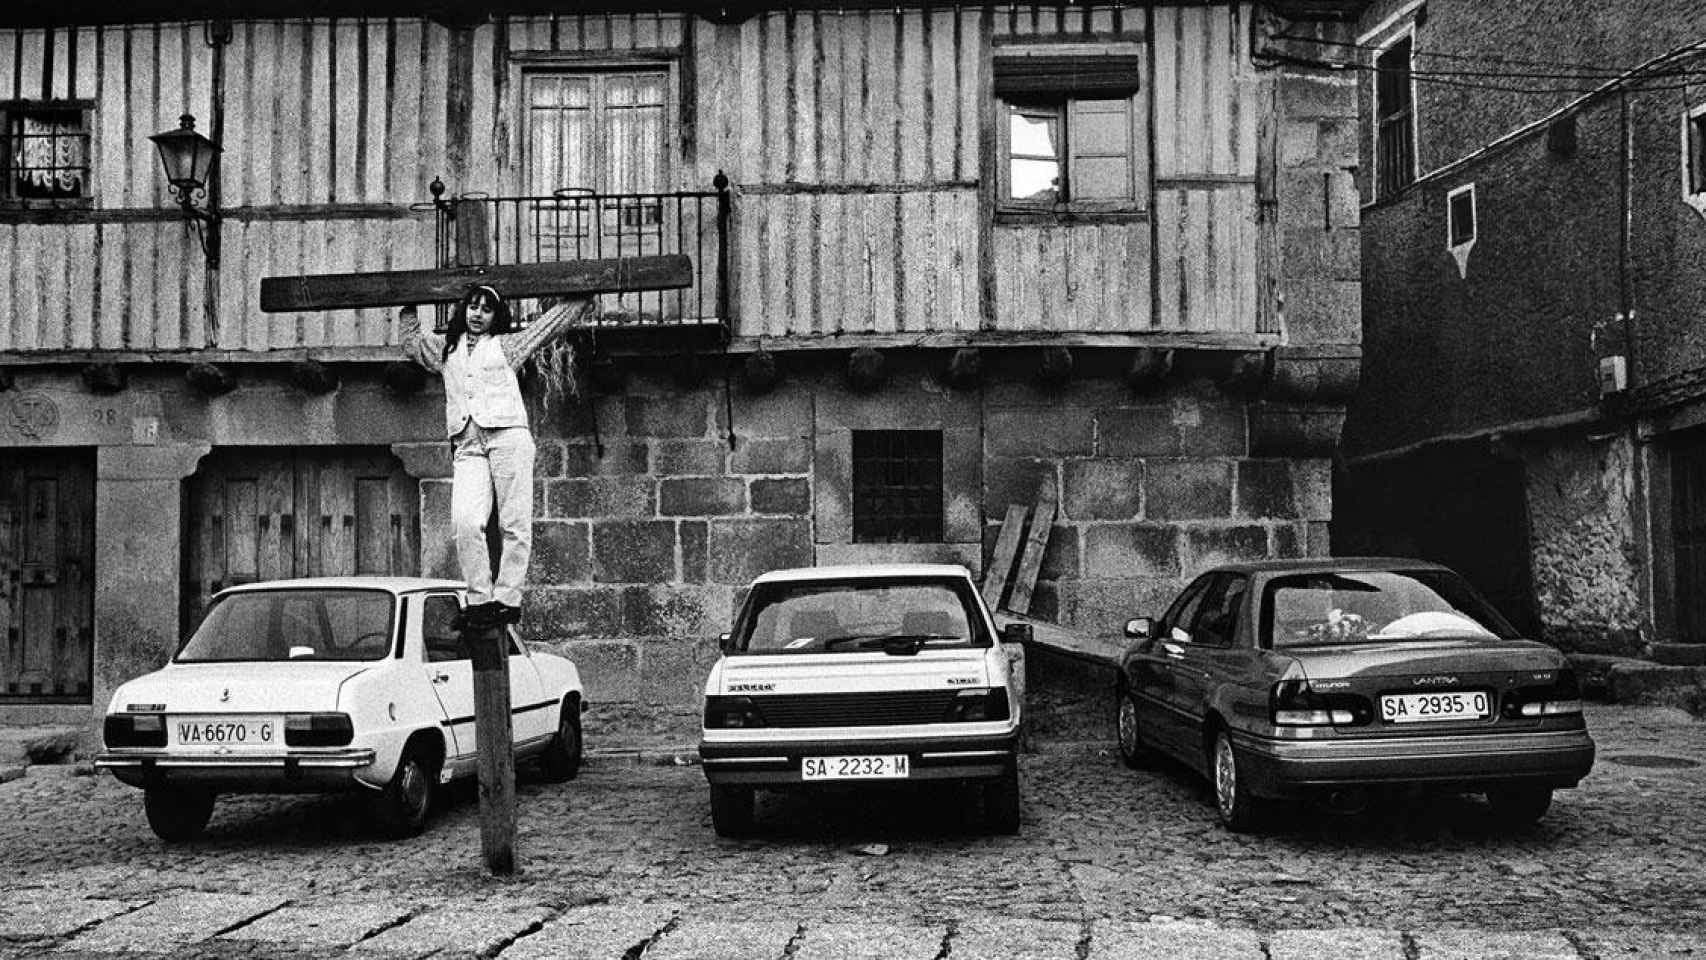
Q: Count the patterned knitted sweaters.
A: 1